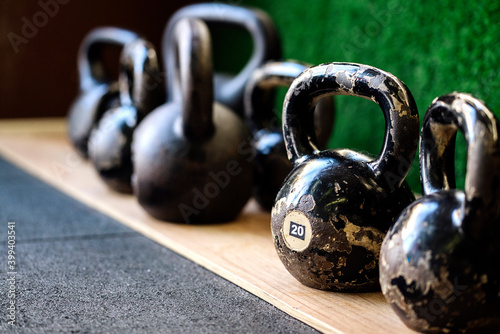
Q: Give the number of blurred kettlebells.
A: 5